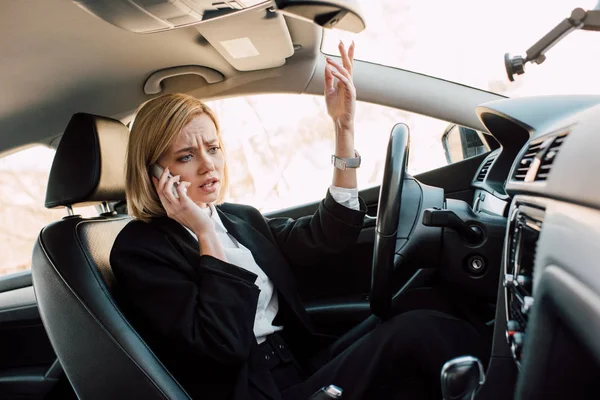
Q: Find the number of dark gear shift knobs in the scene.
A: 1